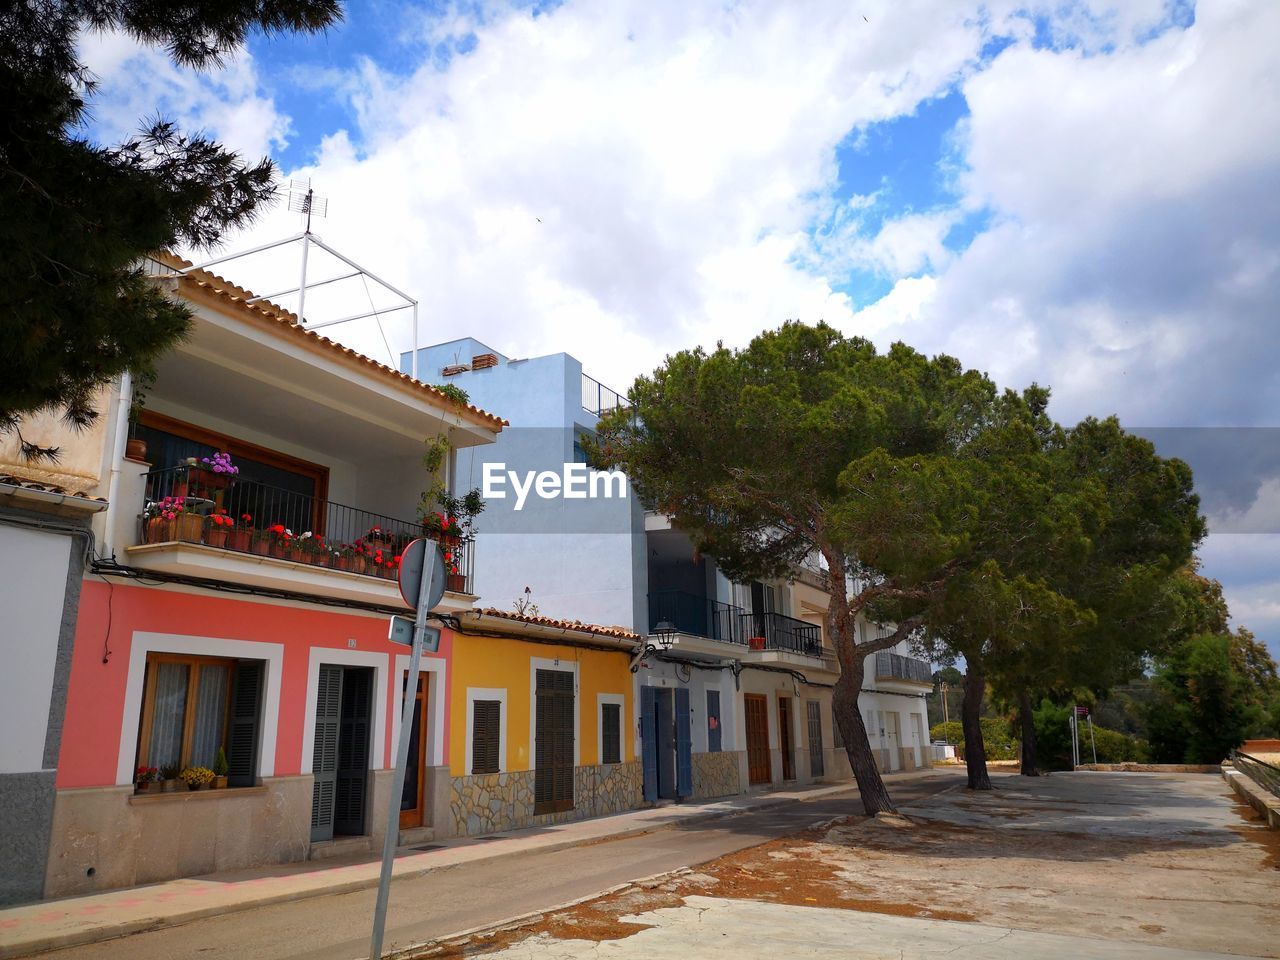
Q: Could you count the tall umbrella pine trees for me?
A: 3